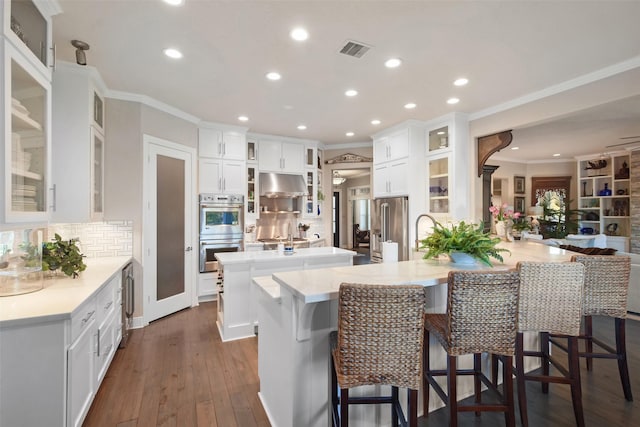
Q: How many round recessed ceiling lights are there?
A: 15